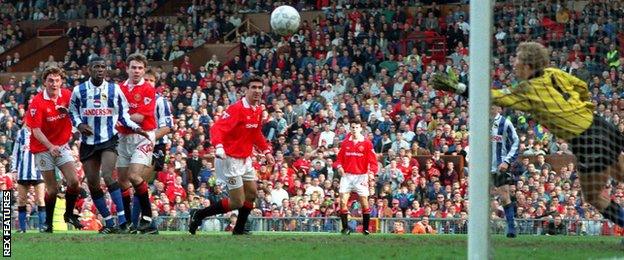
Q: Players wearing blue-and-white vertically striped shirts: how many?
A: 4